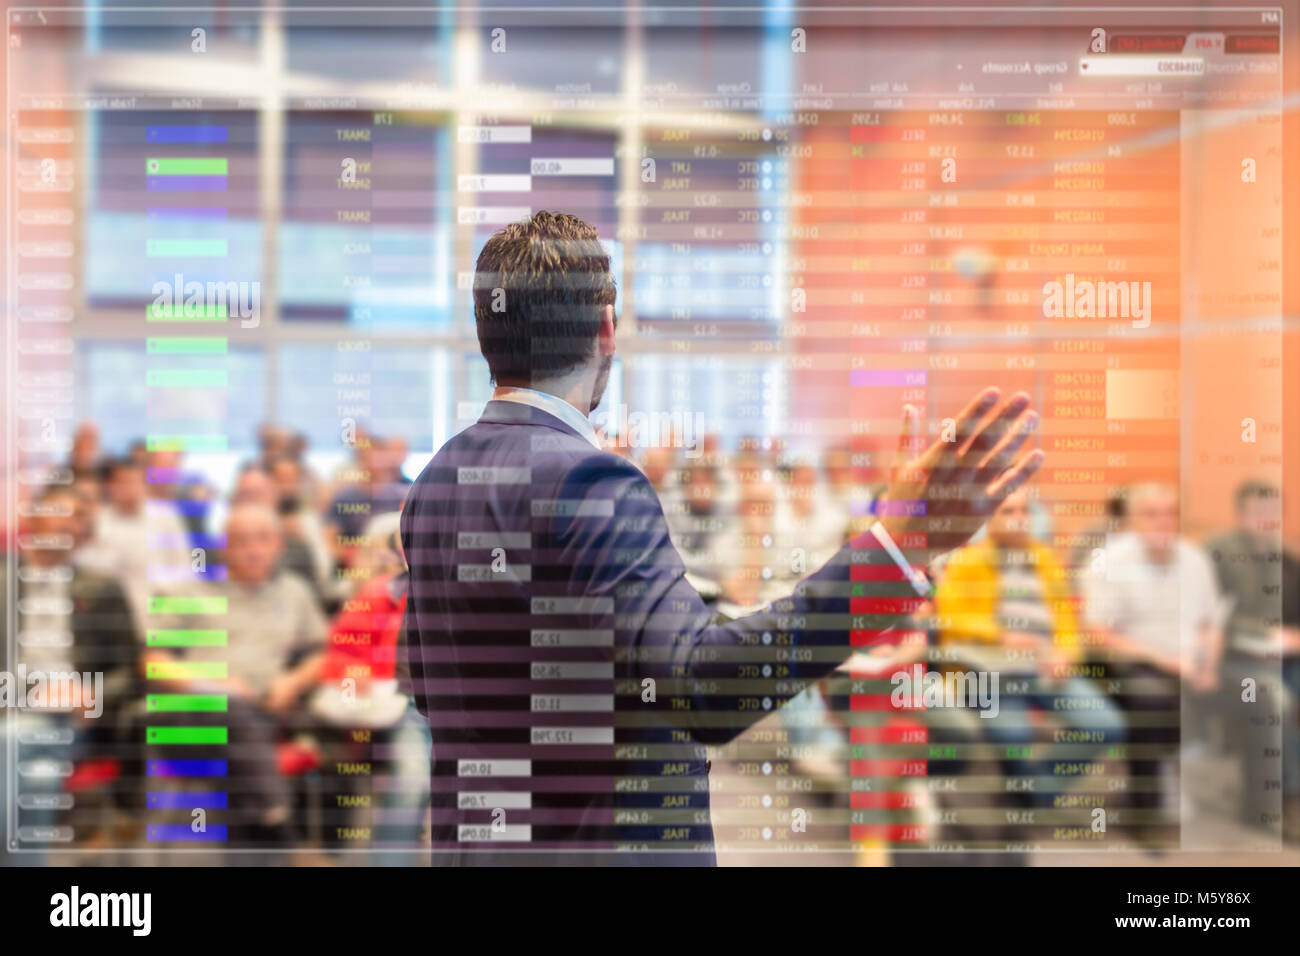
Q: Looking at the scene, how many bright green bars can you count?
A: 11